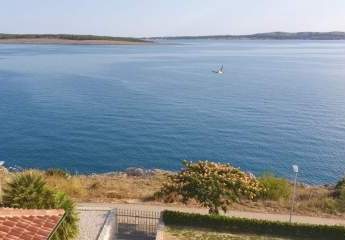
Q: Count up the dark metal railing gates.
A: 1